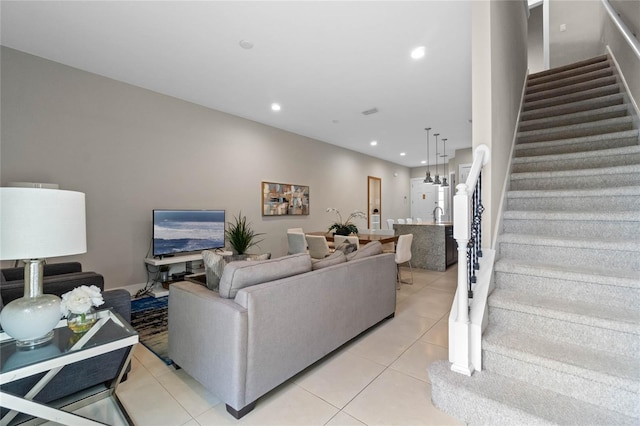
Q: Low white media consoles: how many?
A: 1